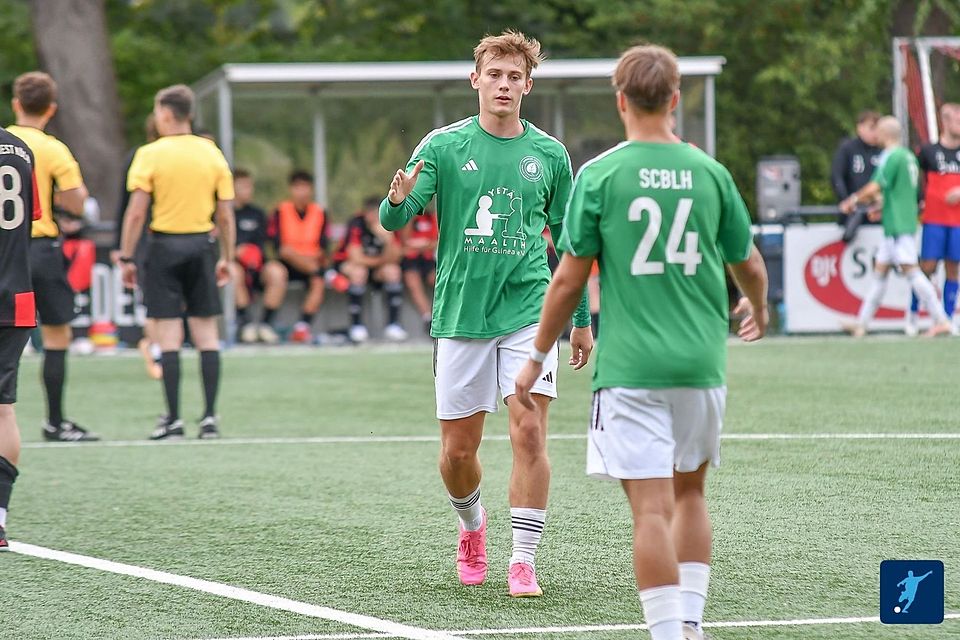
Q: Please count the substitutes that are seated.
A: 4